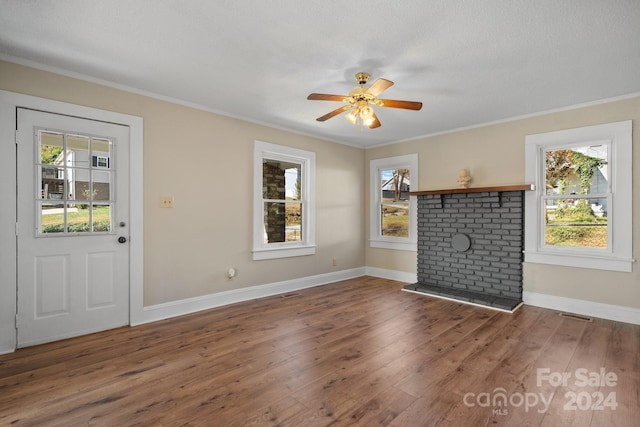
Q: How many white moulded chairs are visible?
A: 0